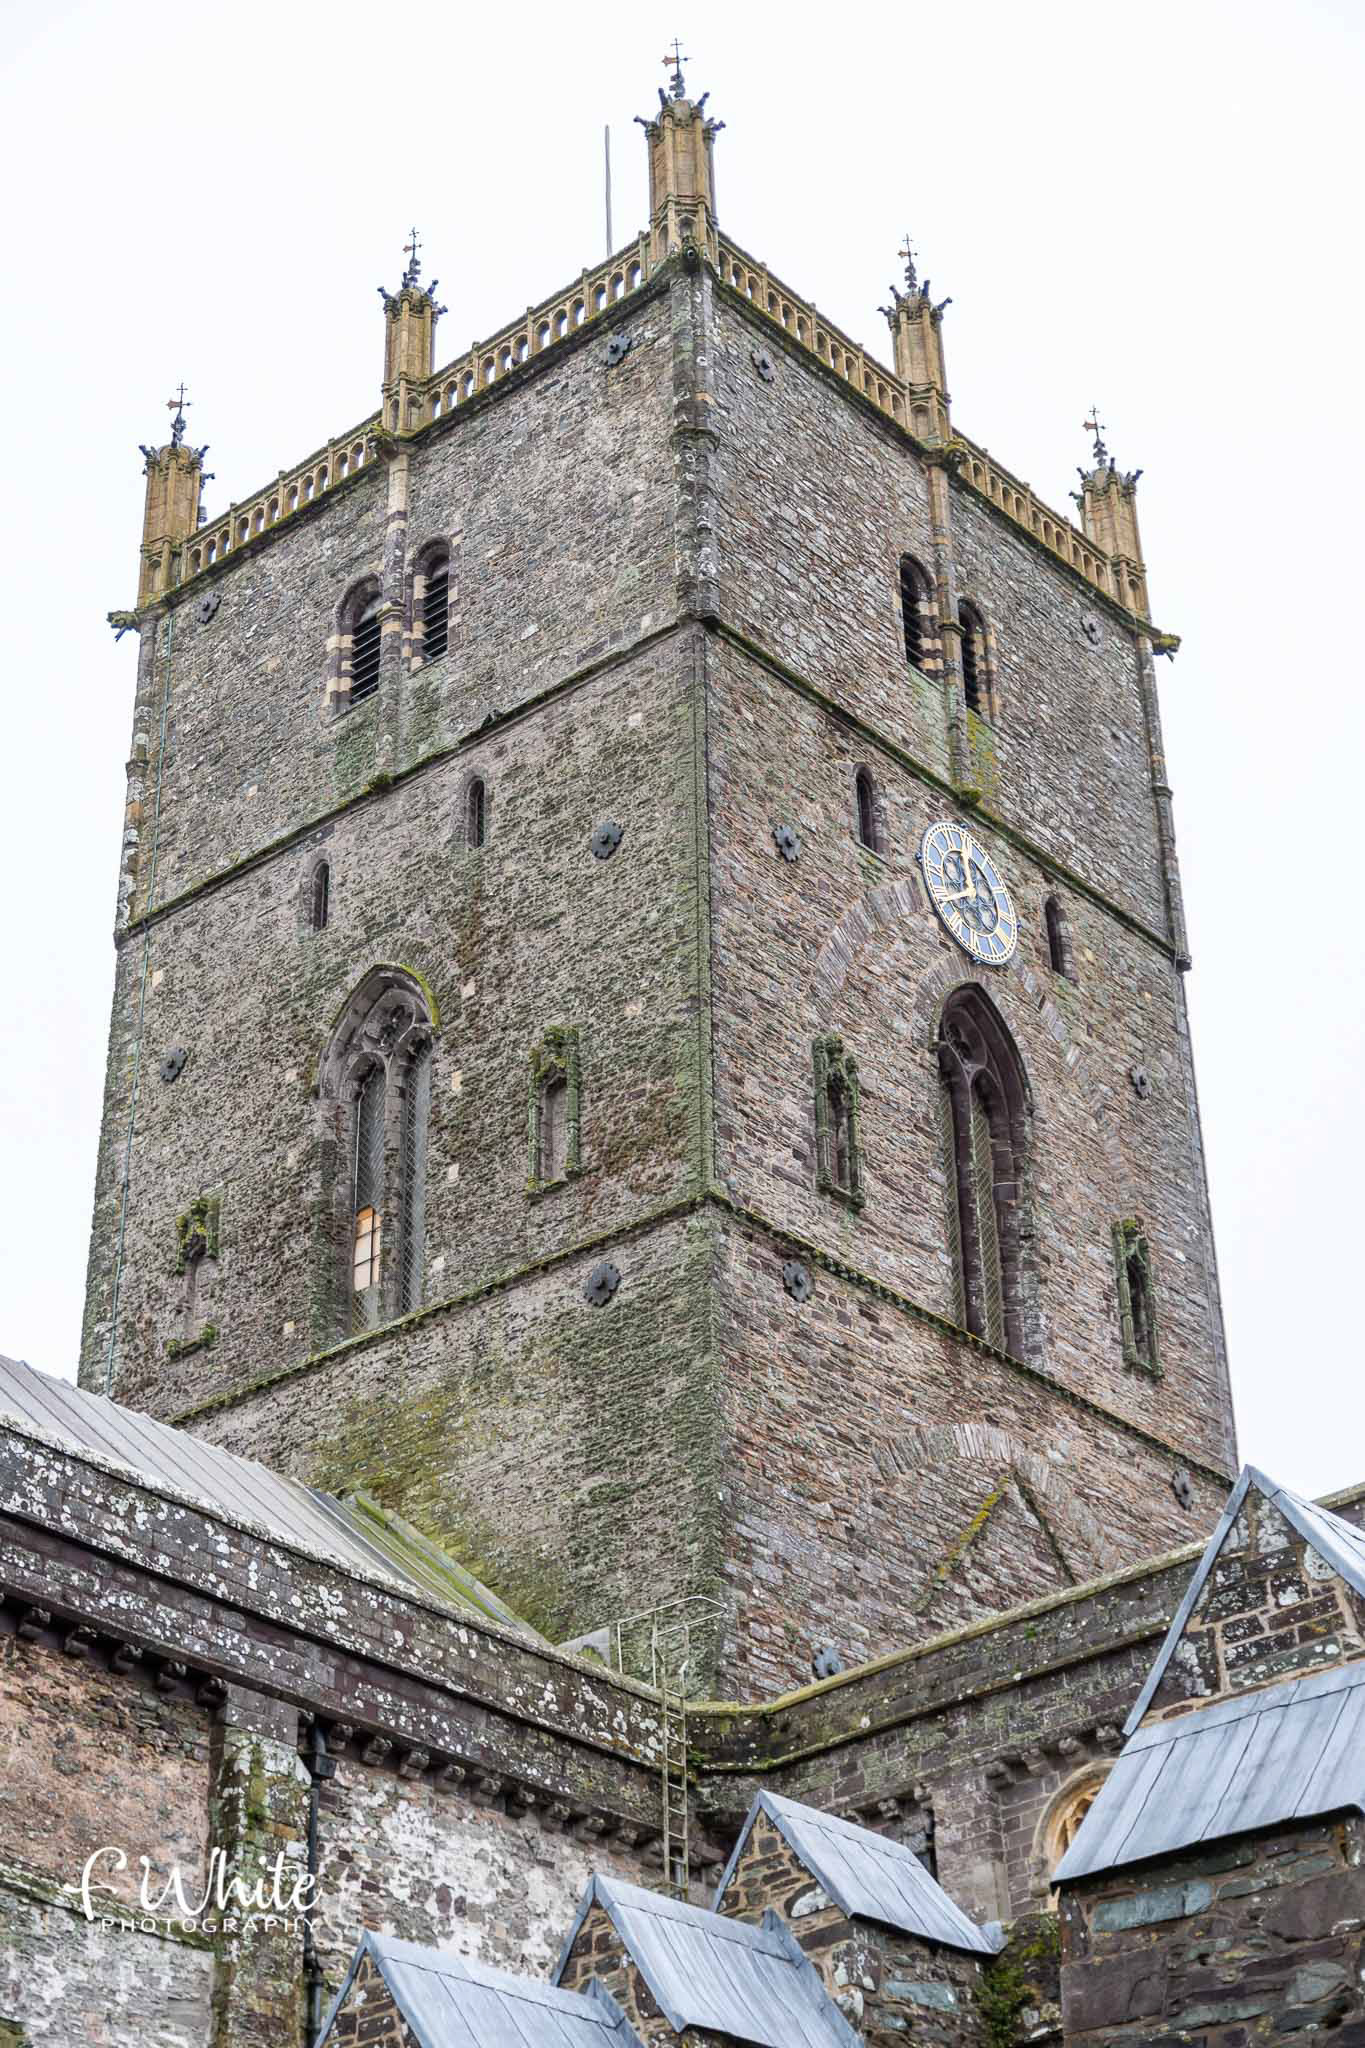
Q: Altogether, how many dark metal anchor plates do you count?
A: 12